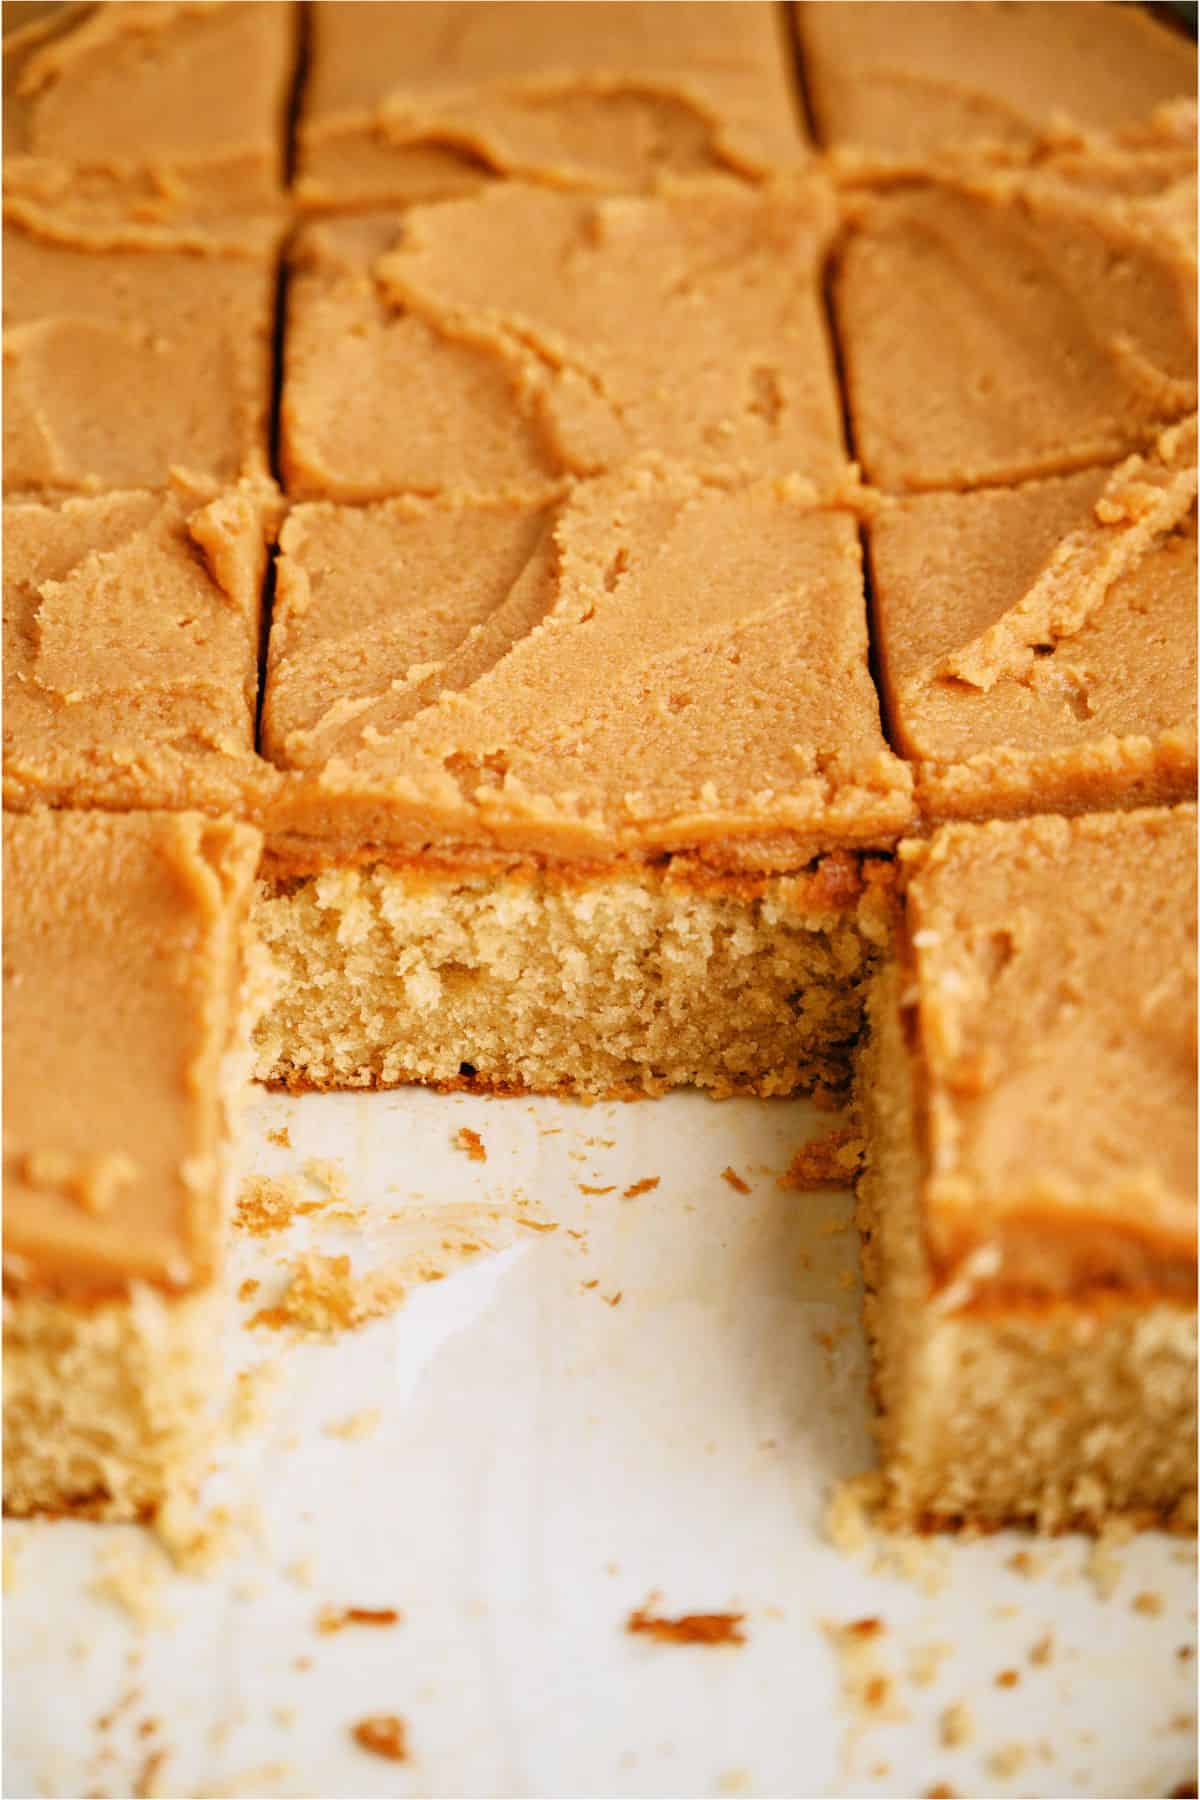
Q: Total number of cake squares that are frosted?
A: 11